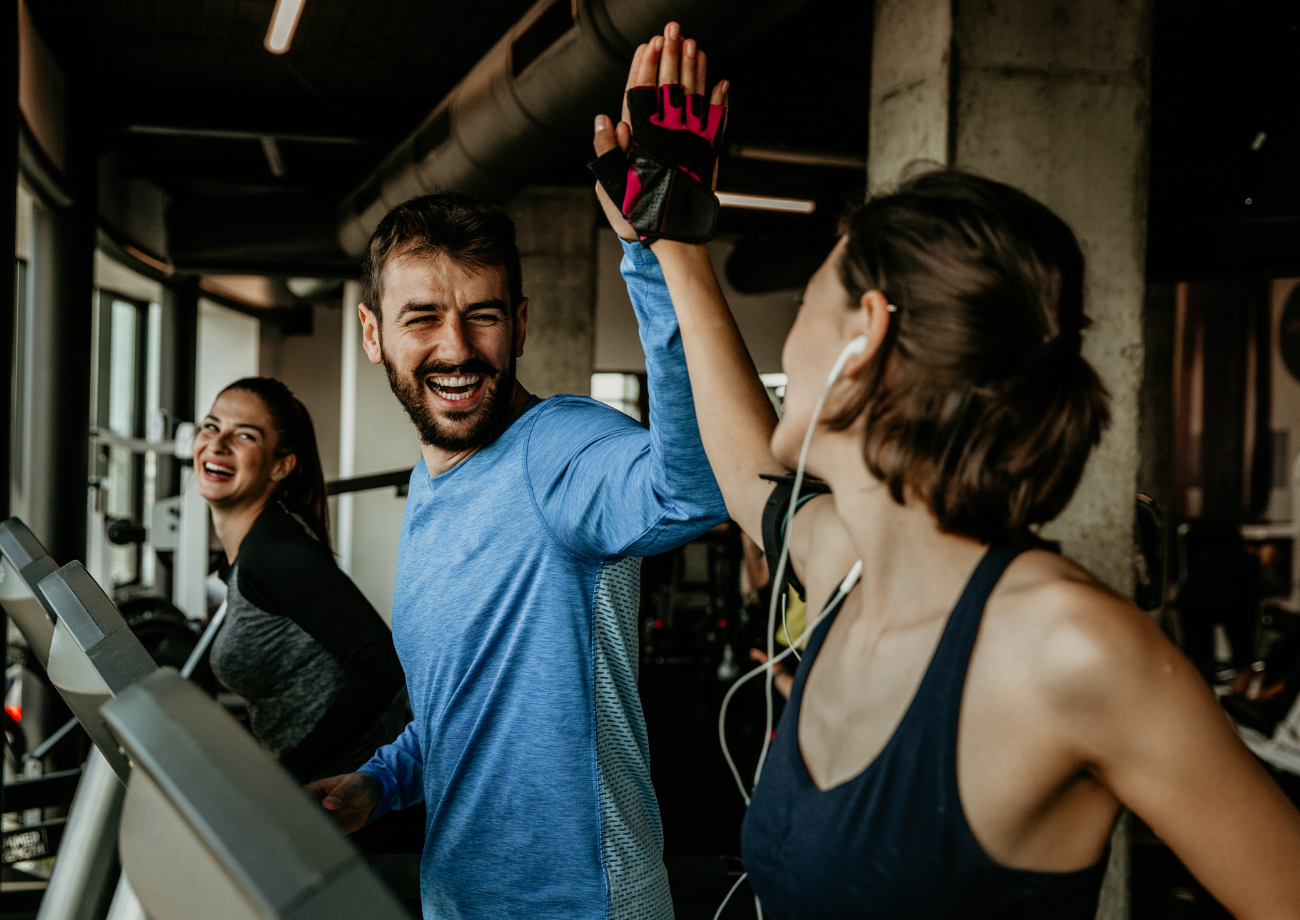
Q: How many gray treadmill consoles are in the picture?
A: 3